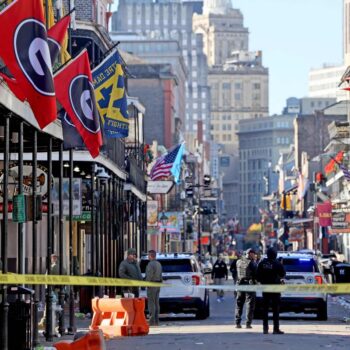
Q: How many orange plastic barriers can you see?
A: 2